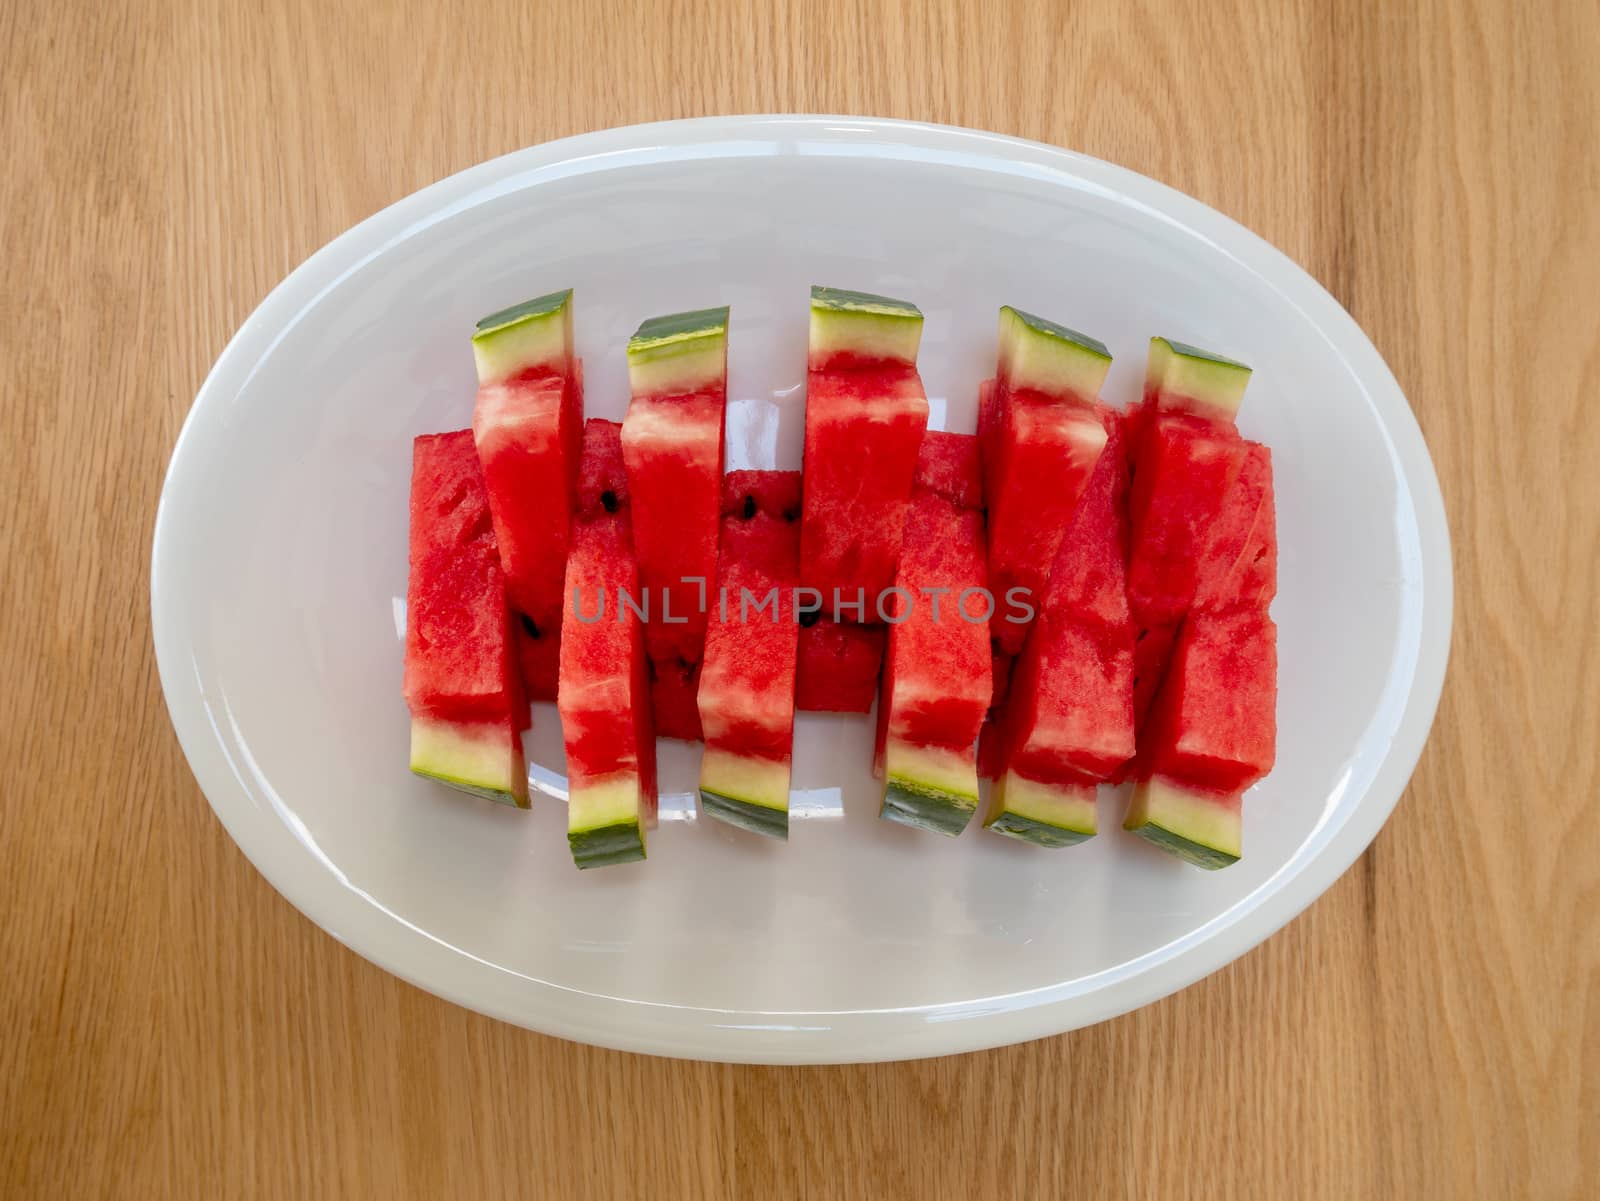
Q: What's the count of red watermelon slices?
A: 11